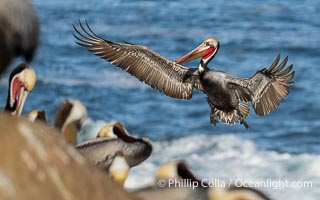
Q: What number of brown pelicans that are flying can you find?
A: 1